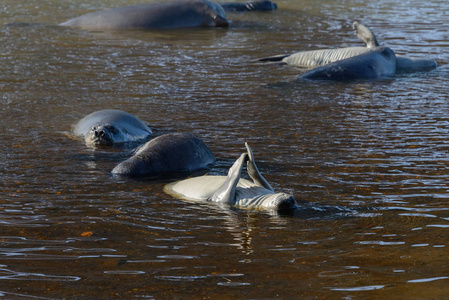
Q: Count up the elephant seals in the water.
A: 7